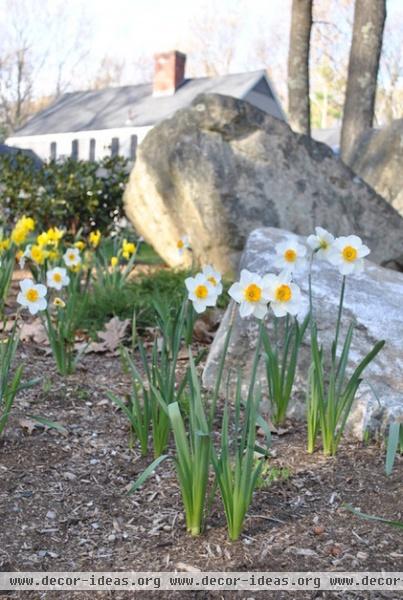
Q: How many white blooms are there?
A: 11